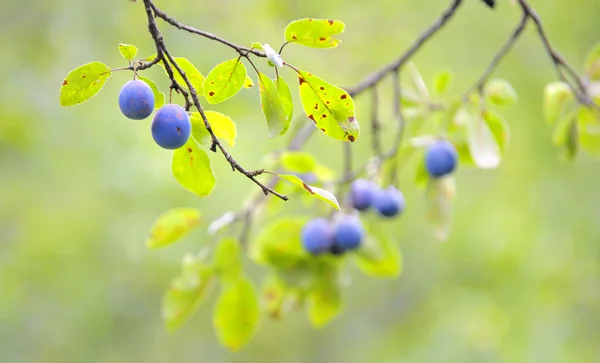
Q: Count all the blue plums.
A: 7